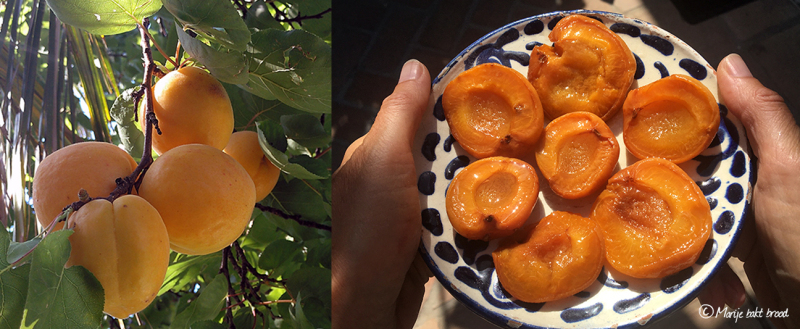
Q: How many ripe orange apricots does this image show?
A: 5